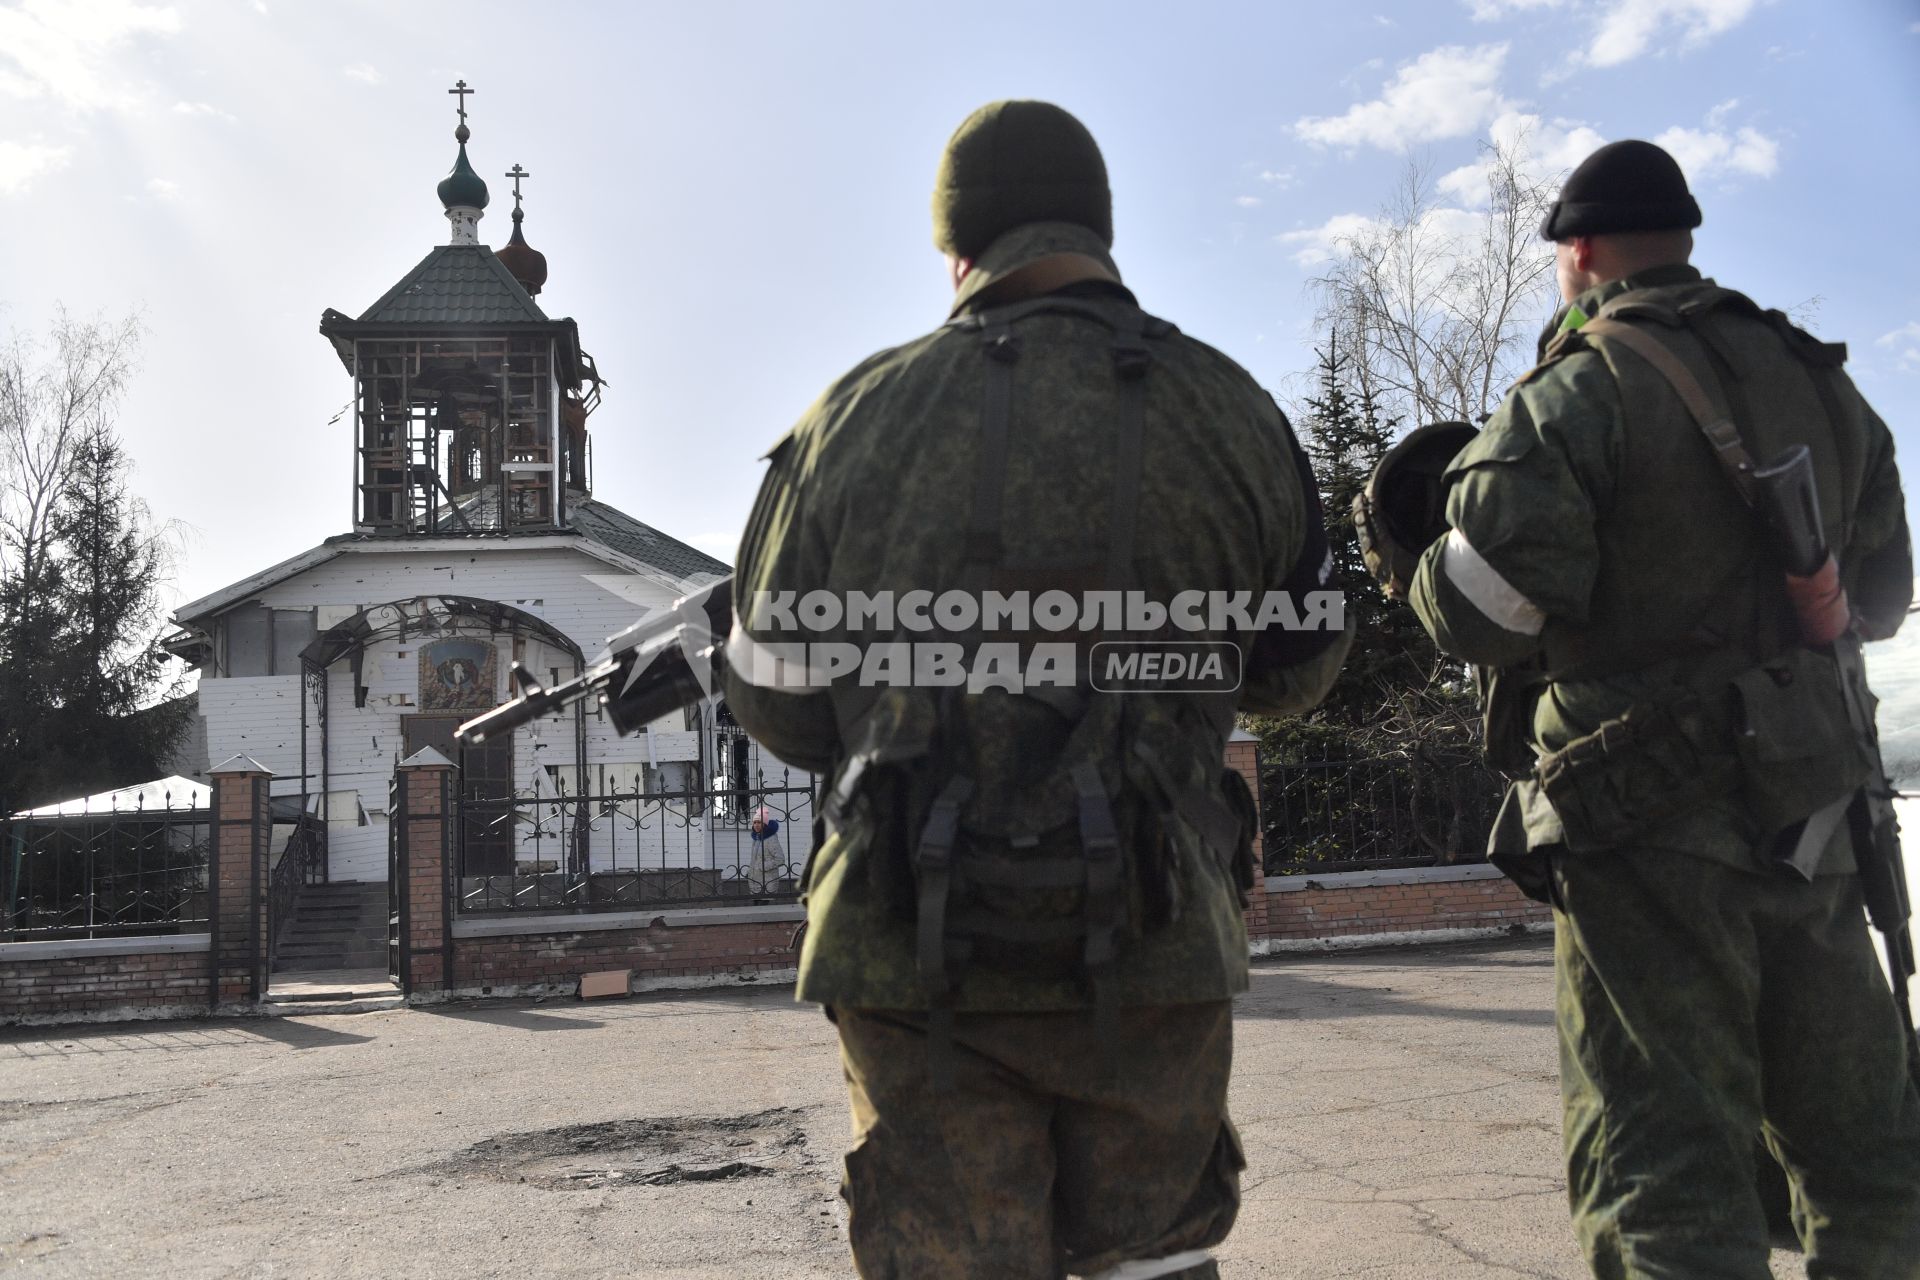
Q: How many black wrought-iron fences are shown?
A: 3